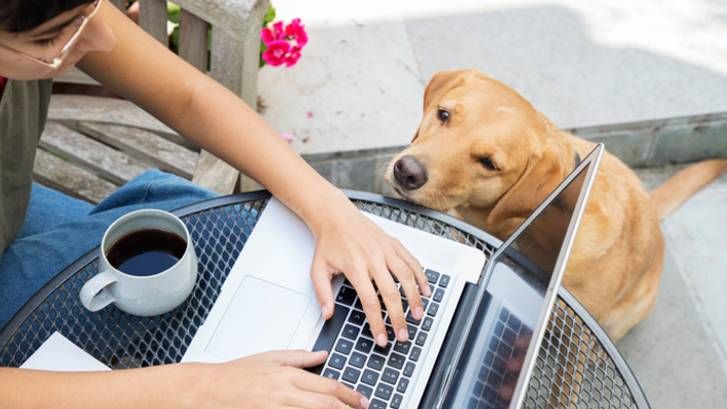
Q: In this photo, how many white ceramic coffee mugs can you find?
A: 1